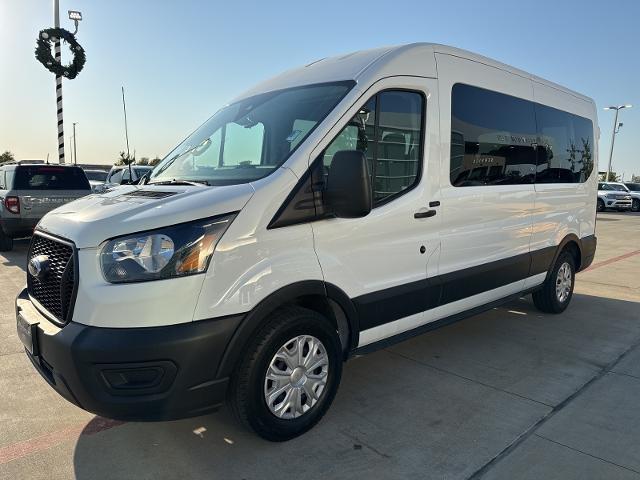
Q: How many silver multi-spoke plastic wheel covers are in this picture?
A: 2